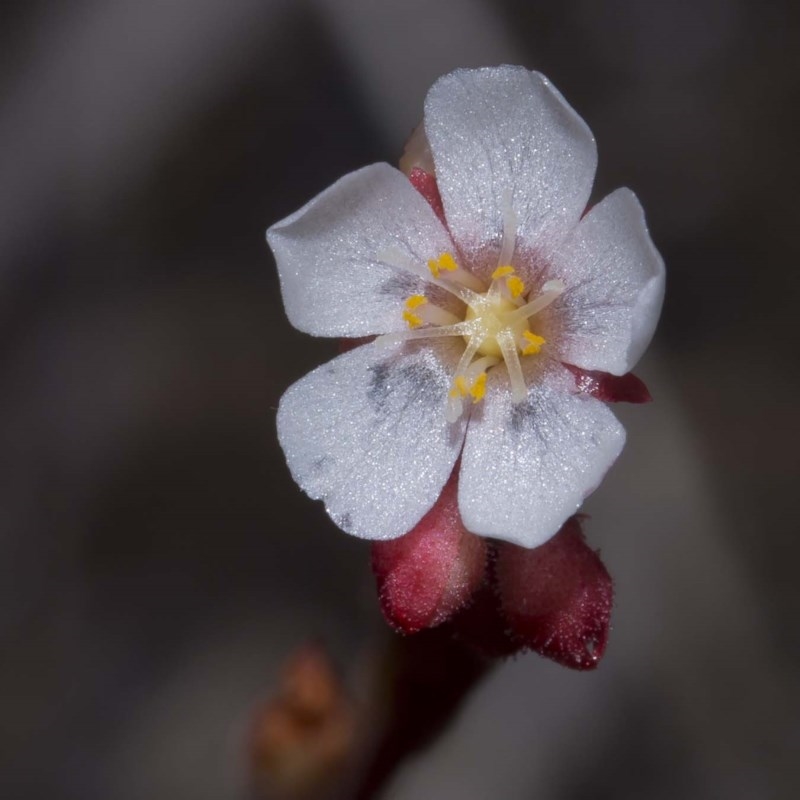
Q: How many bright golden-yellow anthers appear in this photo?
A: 5